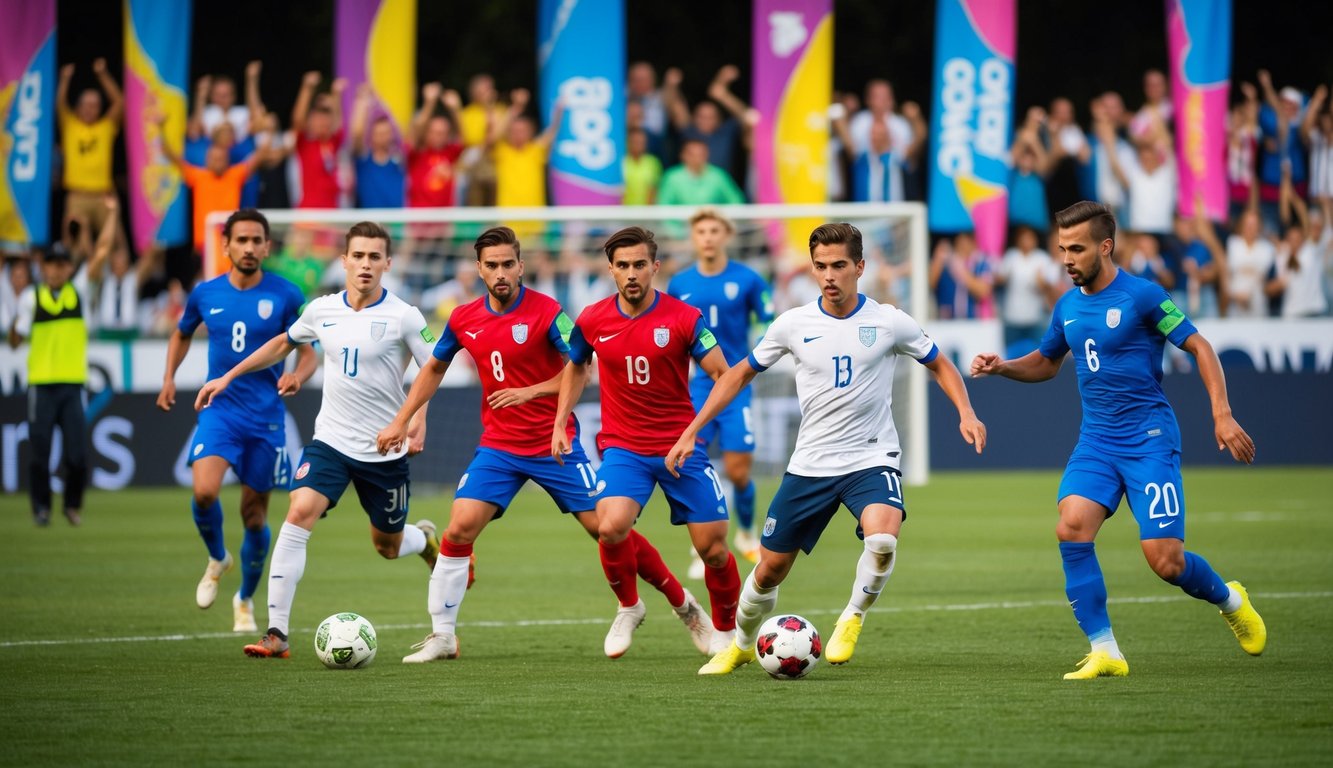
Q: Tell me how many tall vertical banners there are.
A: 7